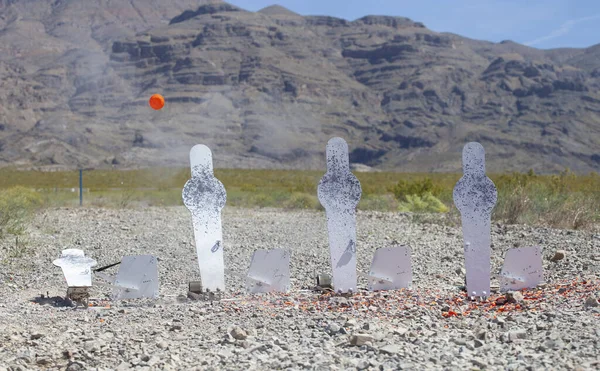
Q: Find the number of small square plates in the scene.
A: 4